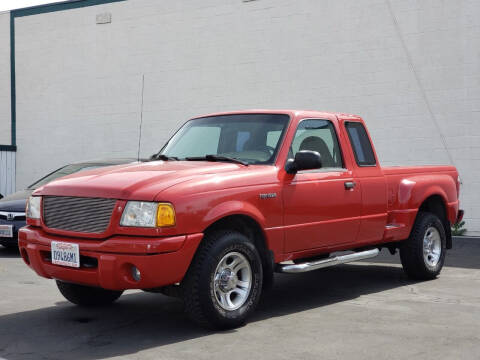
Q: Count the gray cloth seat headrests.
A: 1